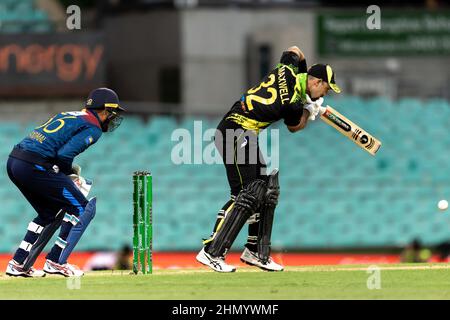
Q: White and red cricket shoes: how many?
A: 2